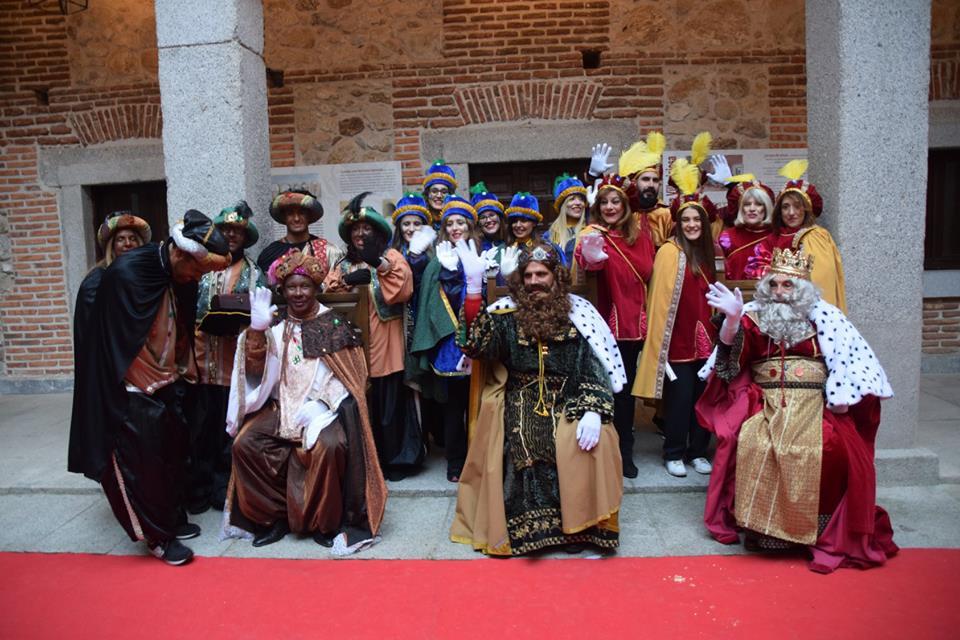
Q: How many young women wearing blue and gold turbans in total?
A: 6